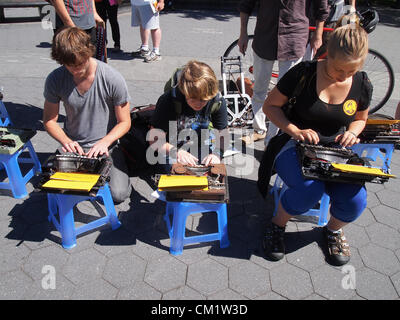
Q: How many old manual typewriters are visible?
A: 5